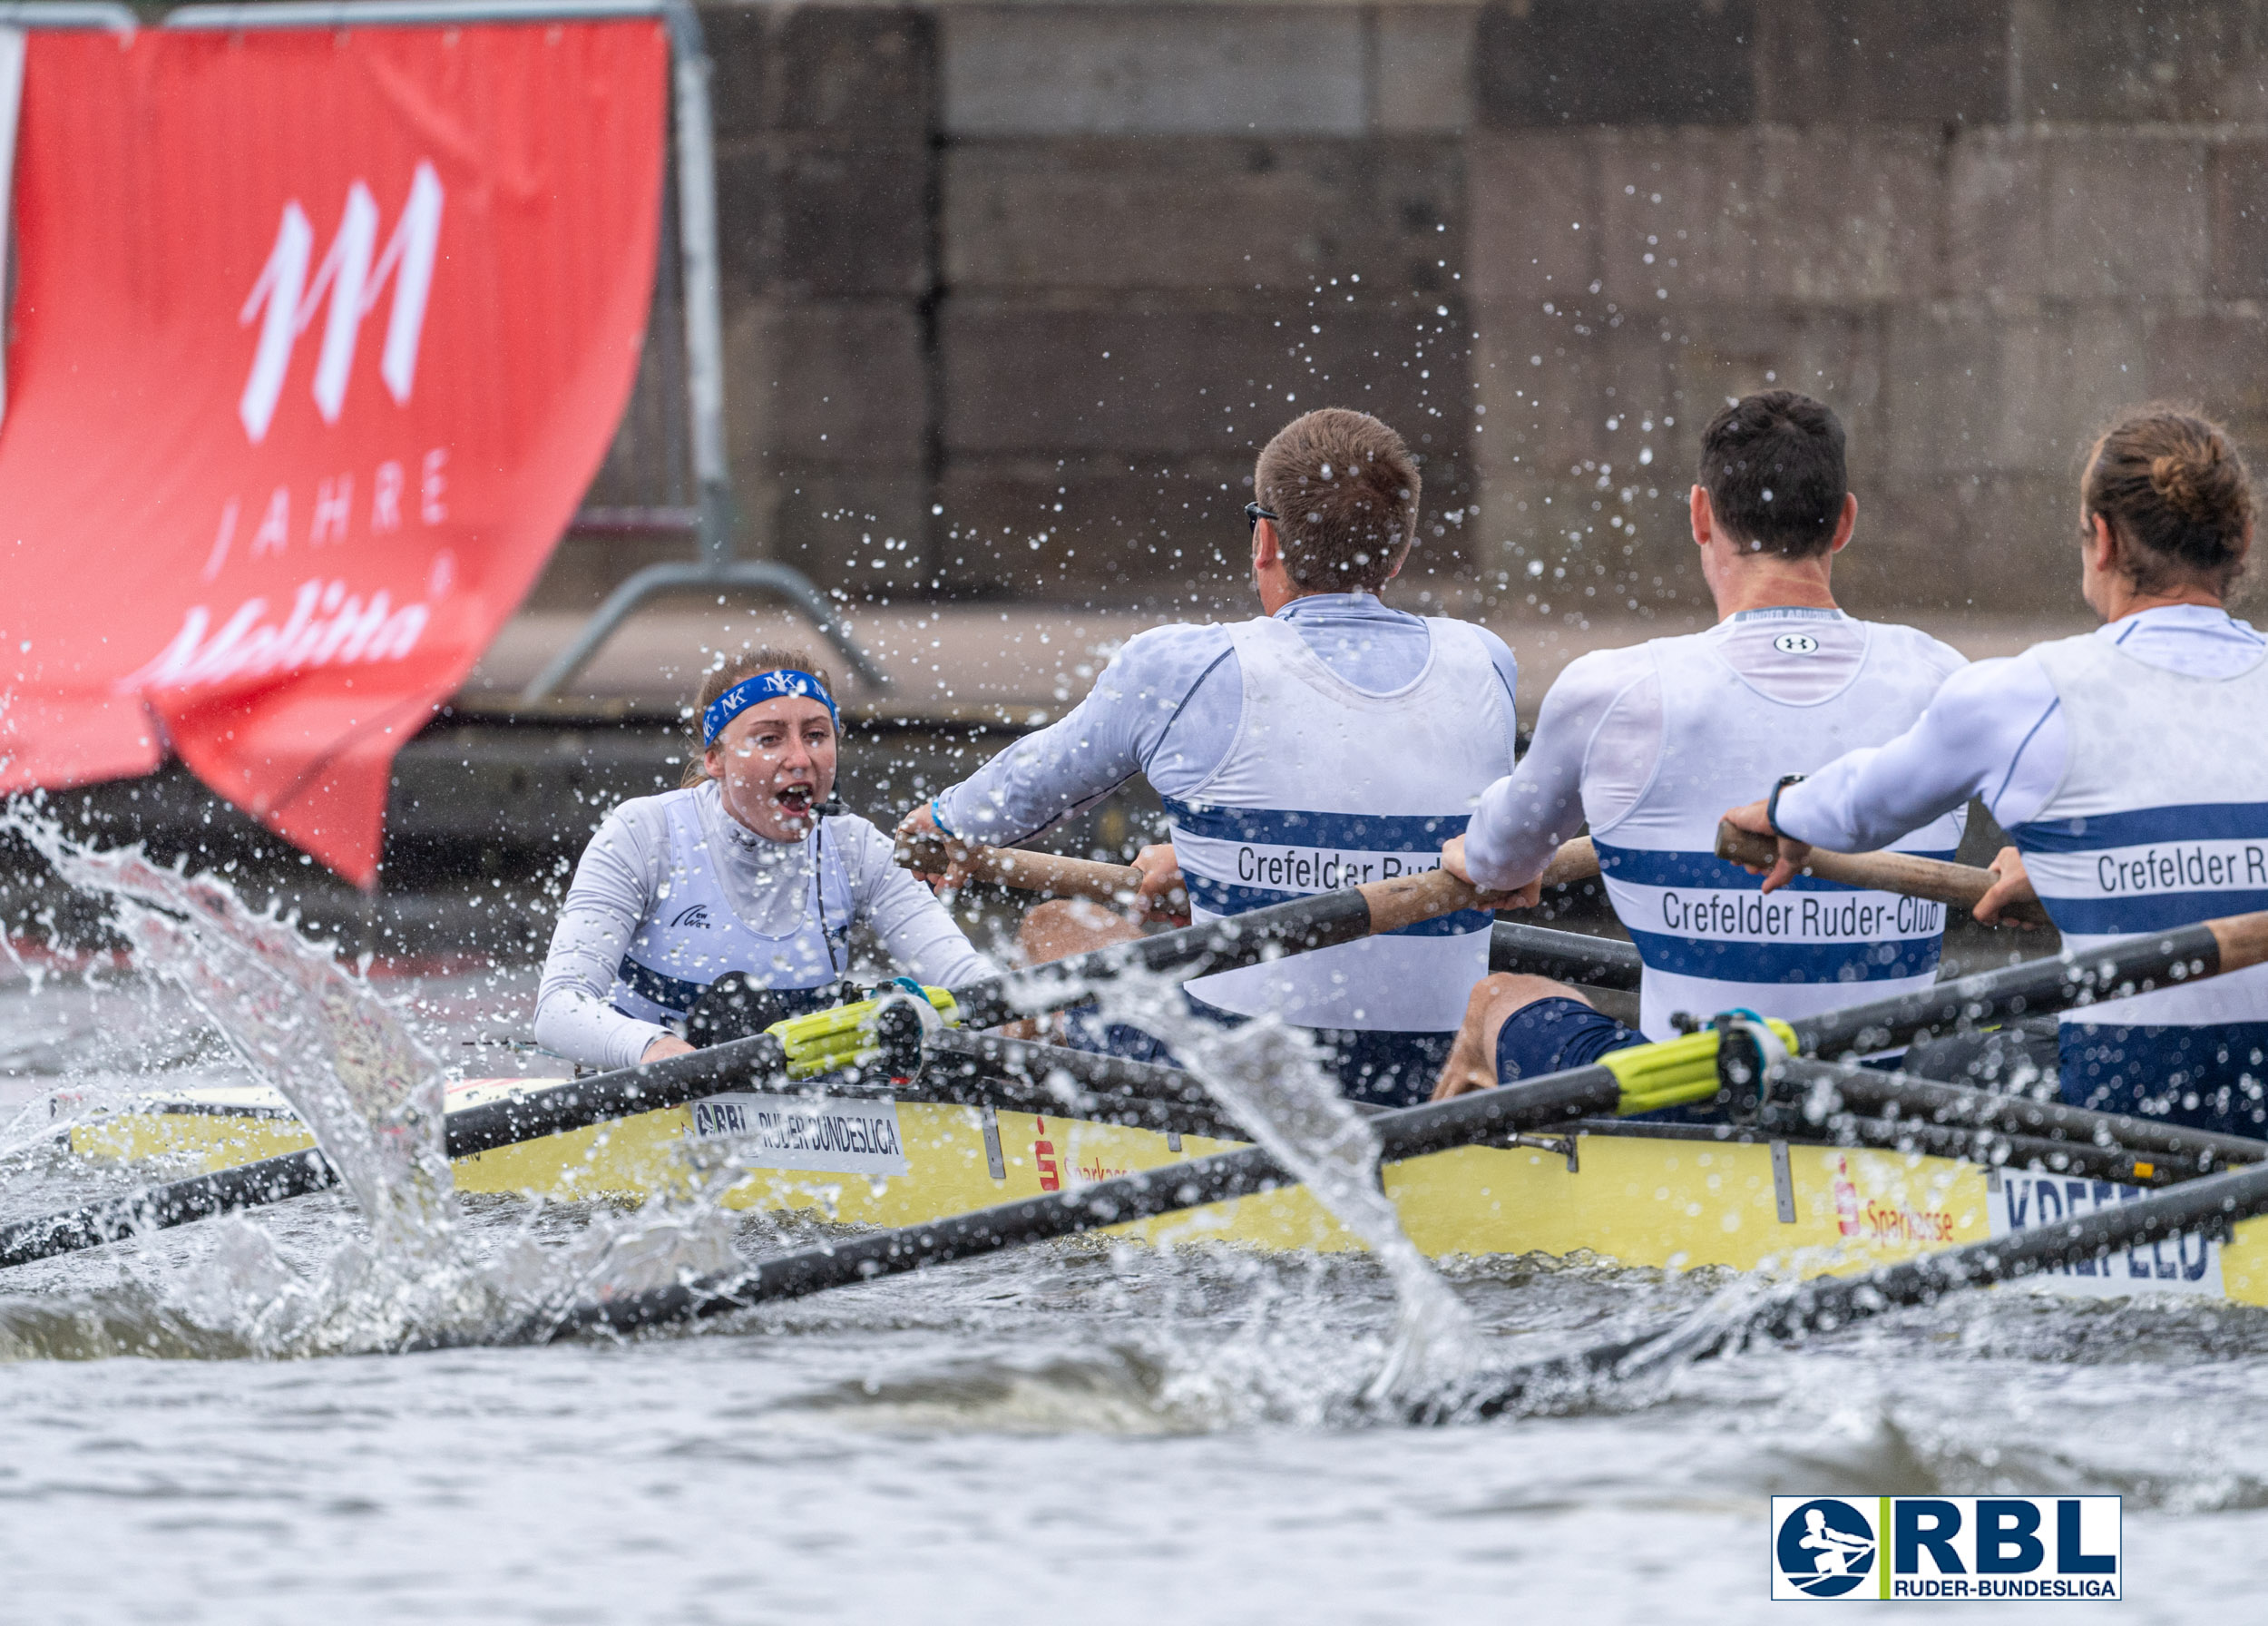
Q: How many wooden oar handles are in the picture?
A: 4